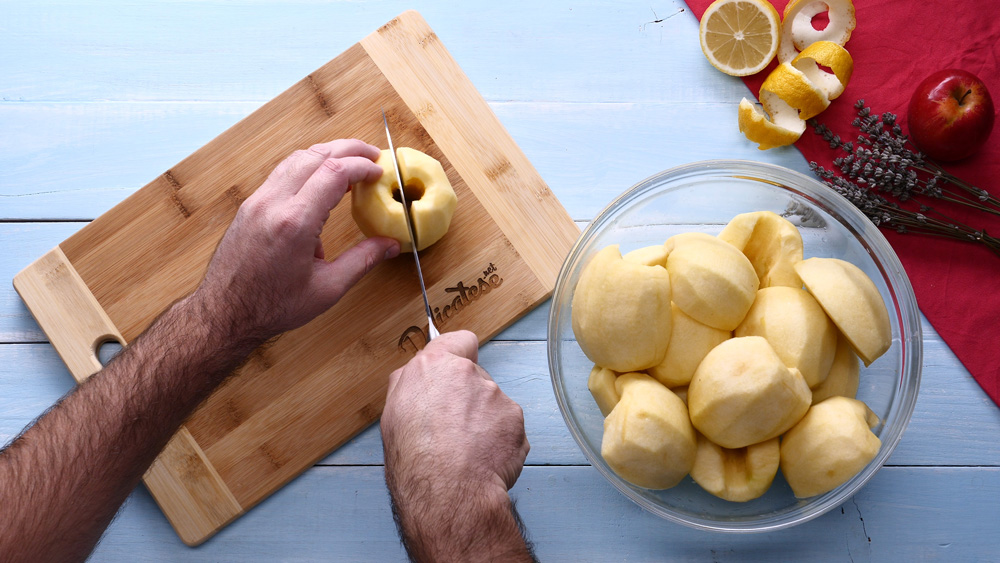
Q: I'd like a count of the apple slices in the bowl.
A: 13